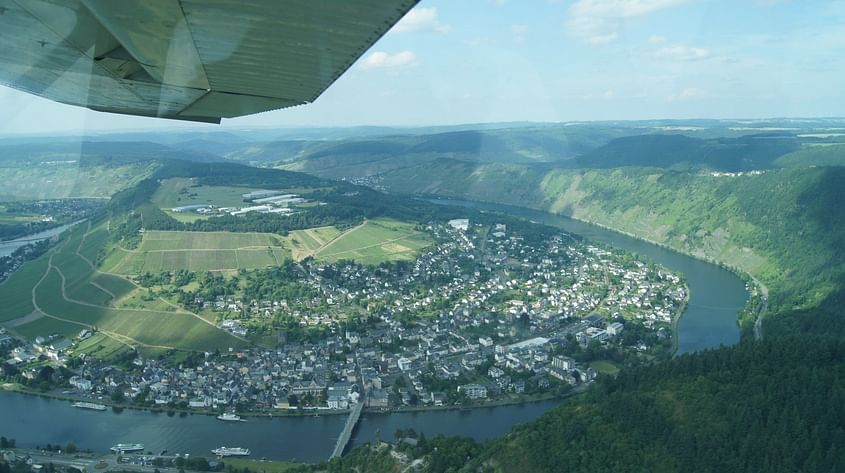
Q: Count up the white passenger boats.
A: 4